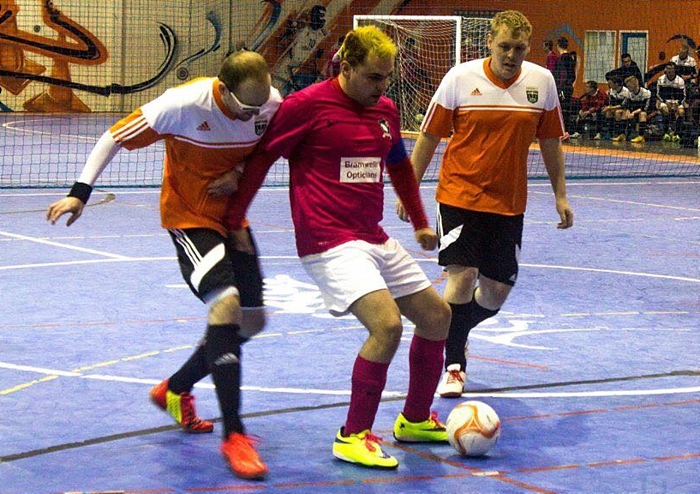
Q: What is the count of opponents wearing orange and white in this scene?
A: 2